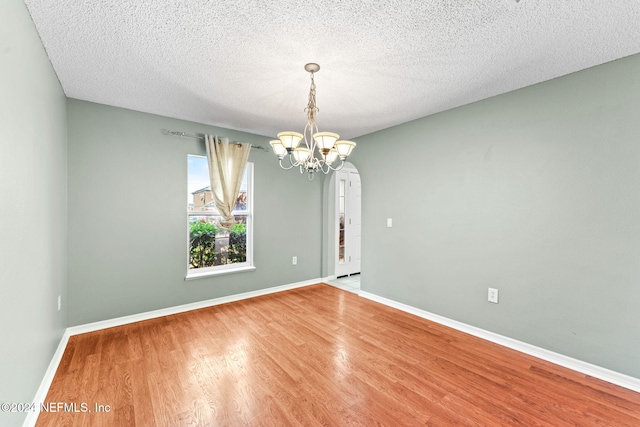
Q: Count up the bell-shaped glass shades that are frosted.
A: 6